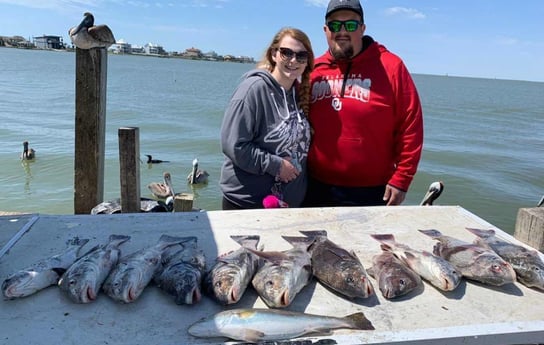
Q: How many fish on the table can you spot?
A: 12